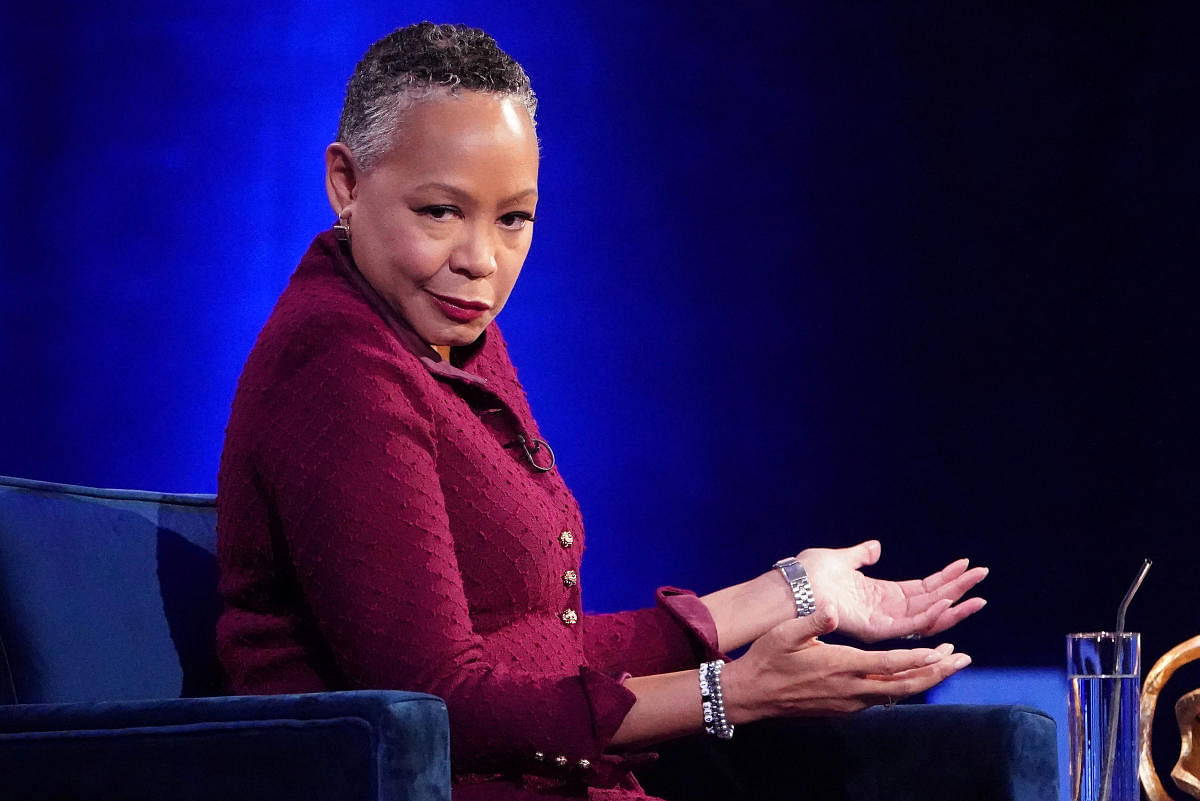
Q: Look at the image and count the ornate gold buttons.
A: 6